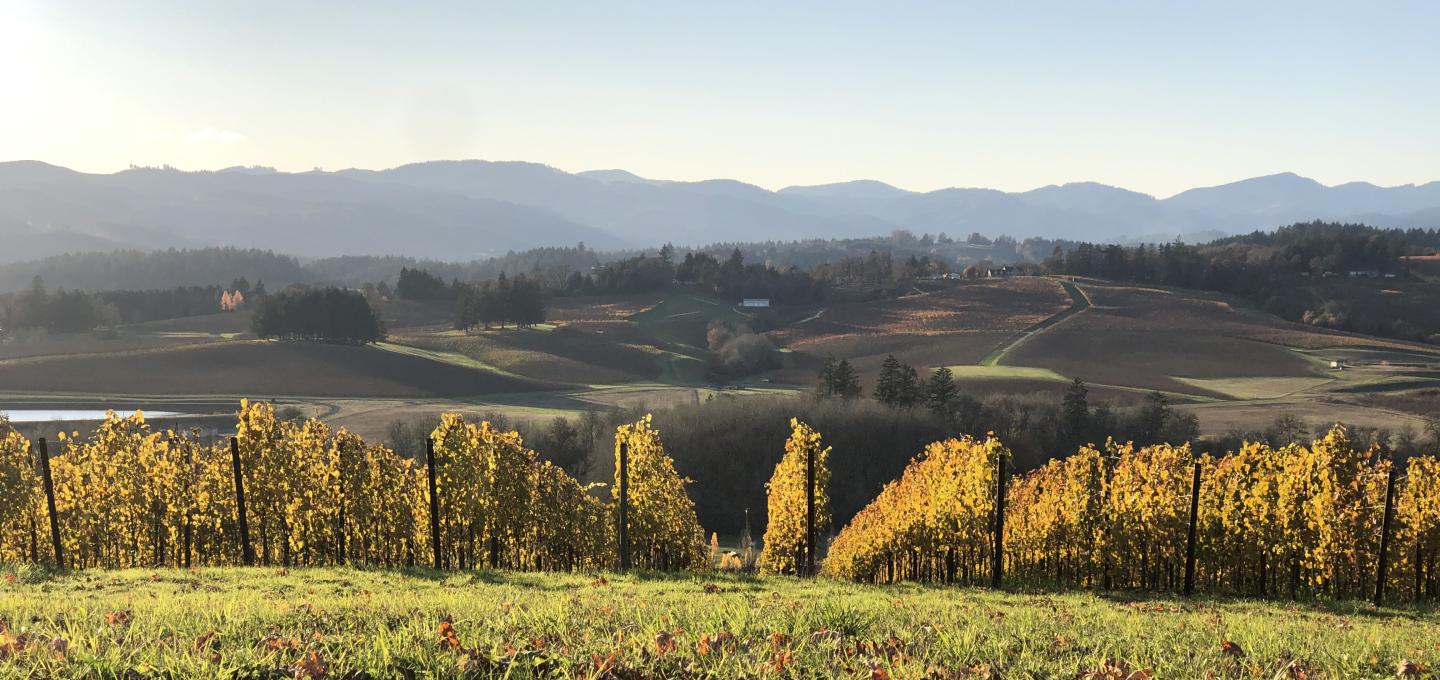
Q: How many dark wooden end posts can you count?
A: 8